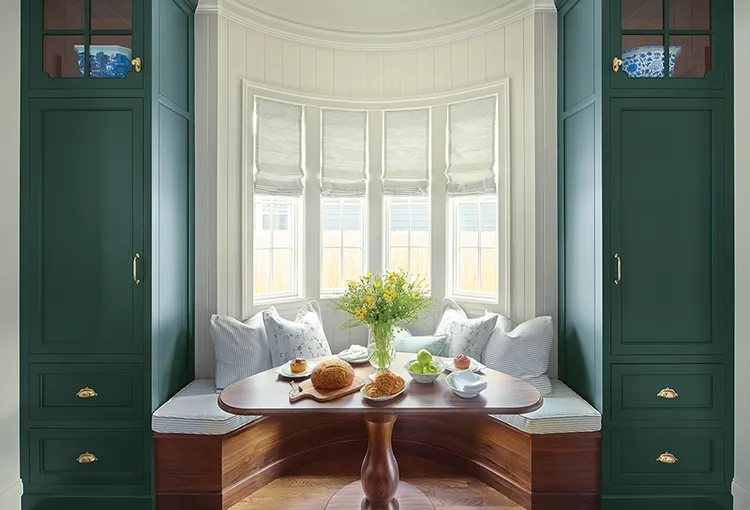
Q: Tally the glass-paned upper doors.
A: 2